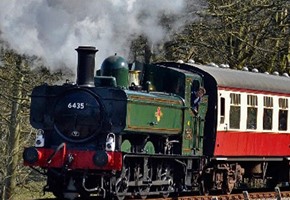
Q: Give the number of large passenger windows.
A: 4